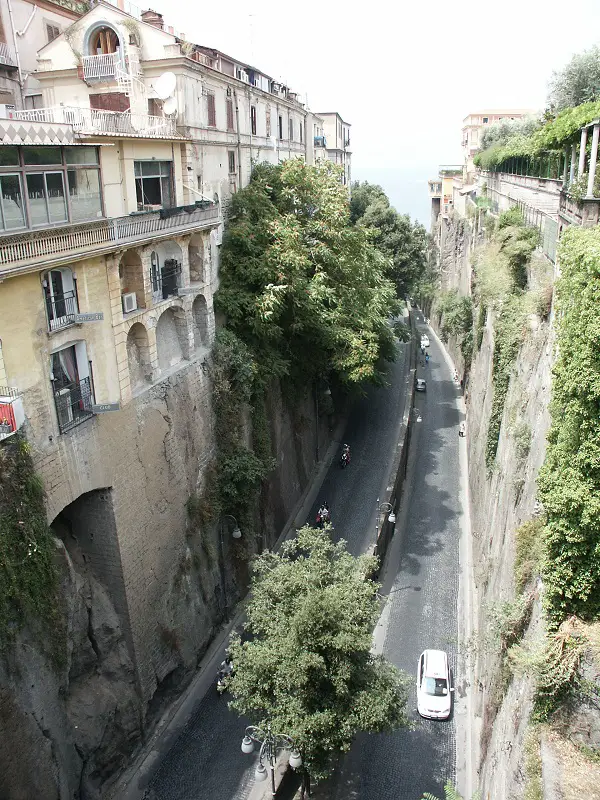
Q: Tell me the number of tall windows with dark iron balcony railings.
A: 3